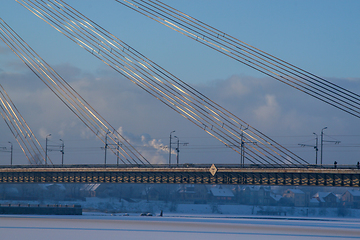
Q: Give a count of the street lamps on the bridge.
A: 11